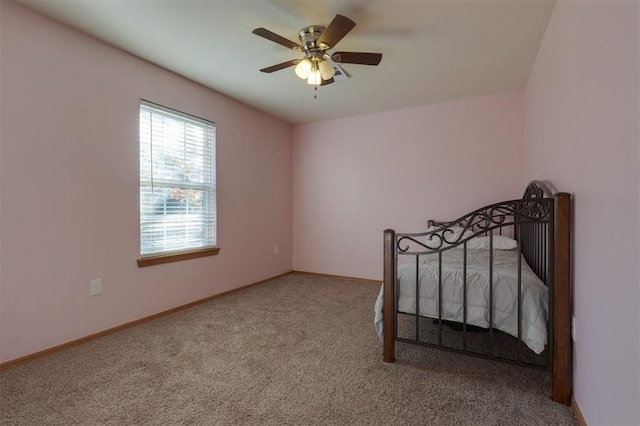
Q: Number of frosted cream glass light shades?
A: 3